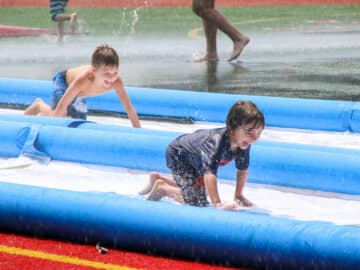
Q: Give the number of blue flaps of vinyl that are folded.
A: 1